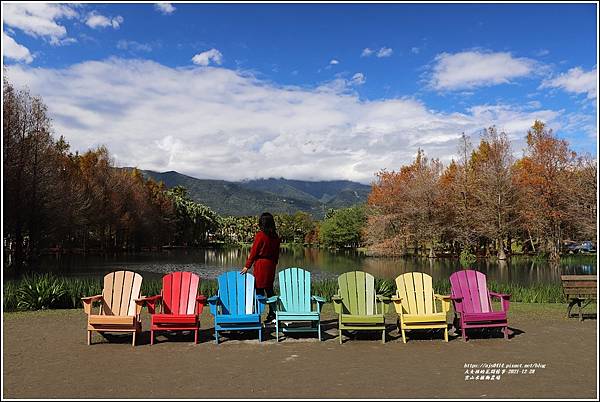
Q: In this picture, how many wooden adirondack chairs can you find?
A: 7